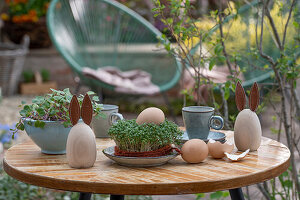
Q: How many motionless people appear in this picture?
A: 0